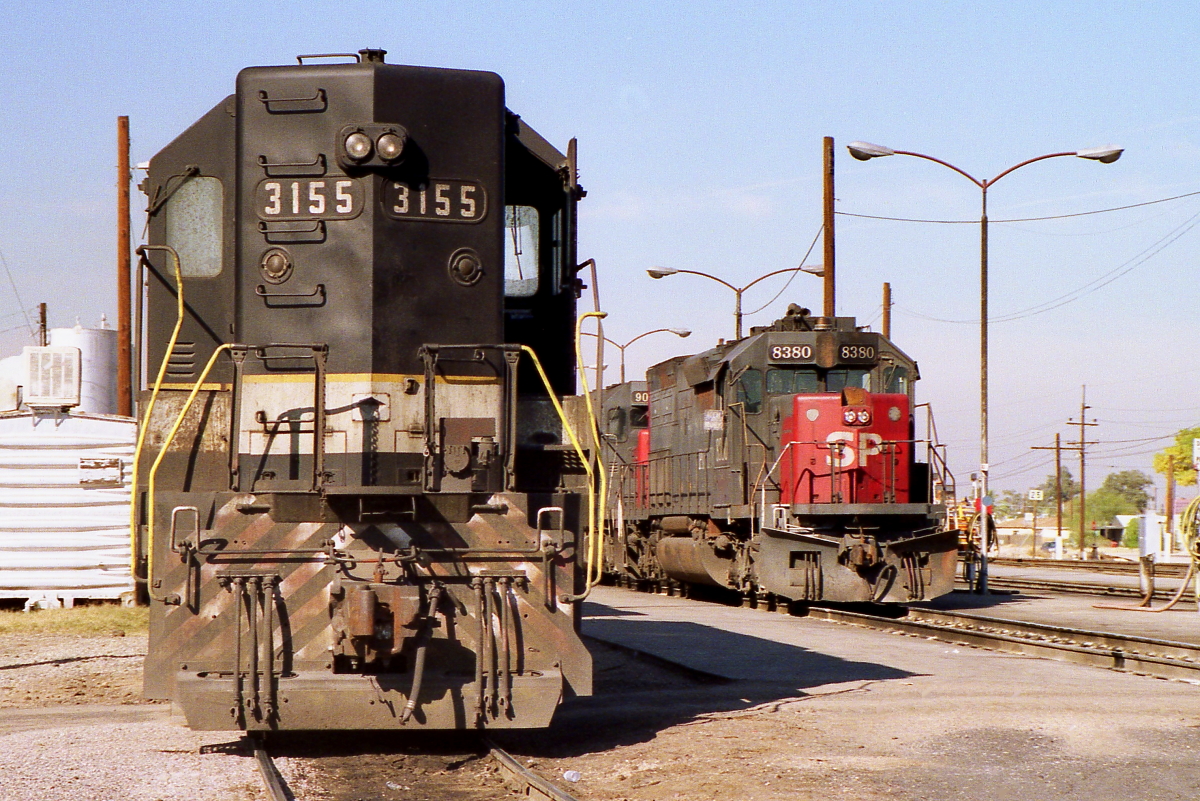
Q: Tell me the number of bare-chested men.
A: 0